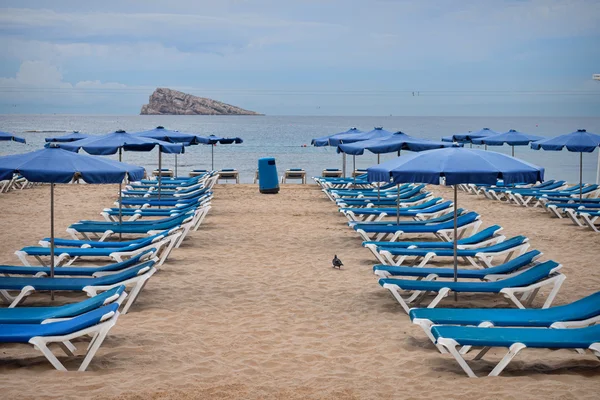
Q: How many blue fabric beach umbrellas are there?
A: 15